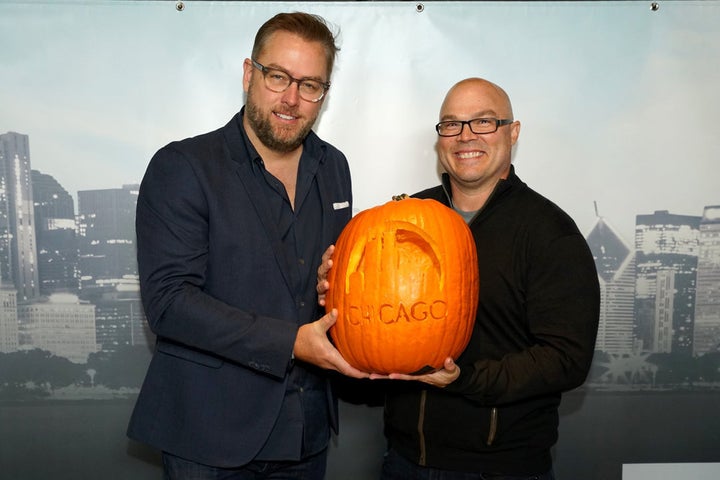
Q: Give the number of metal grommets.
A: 3